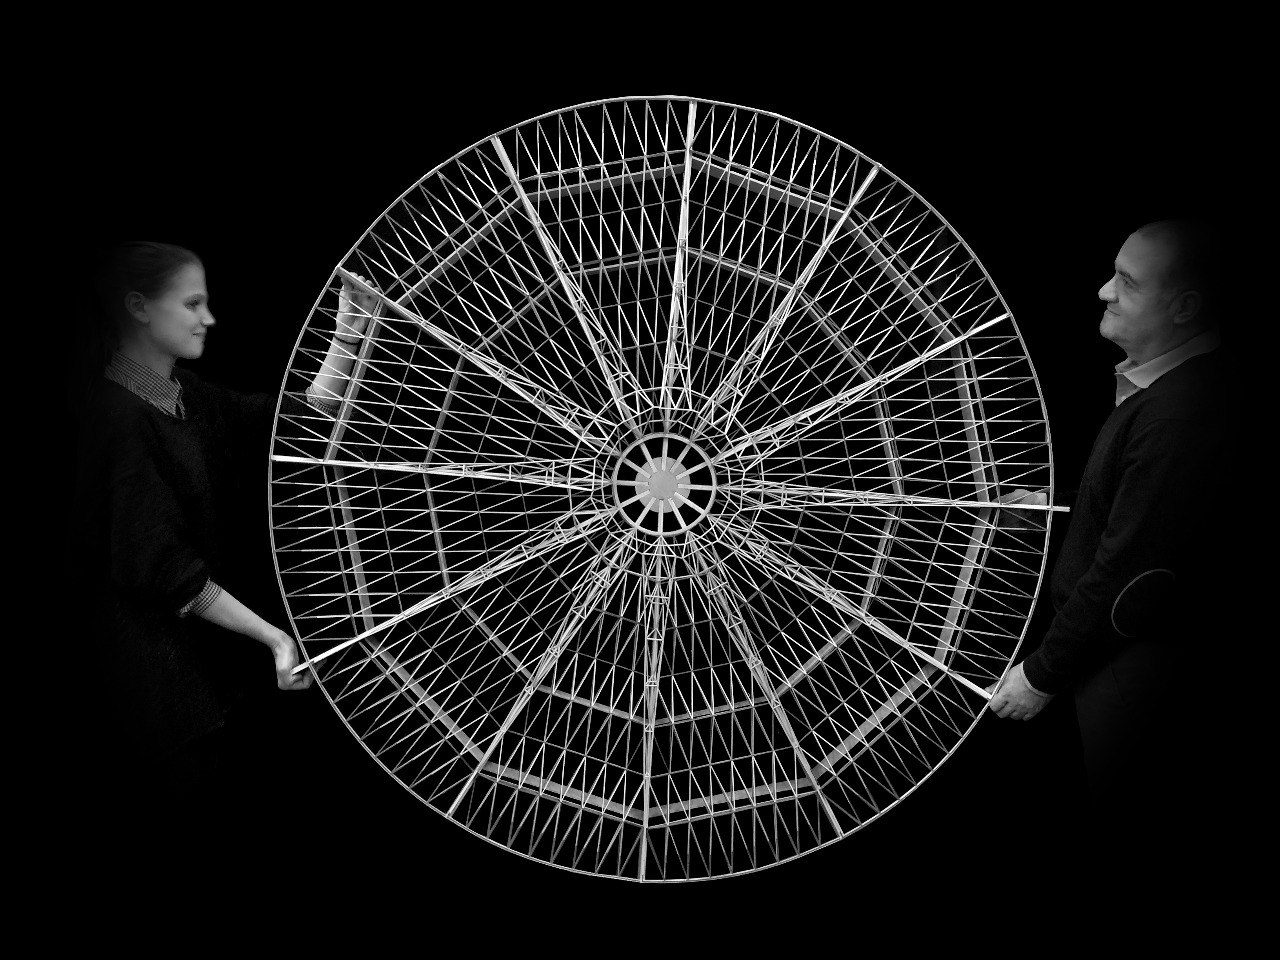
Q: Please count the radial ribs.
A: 12